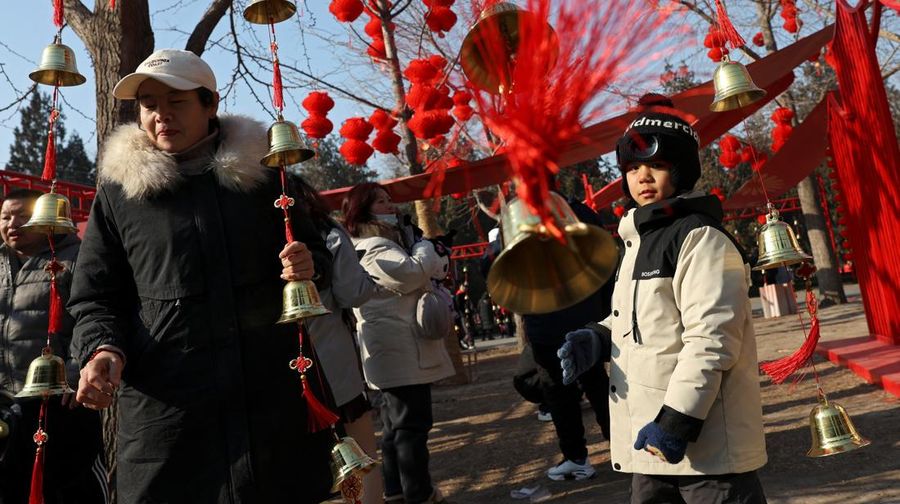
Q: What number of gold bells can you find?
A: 12